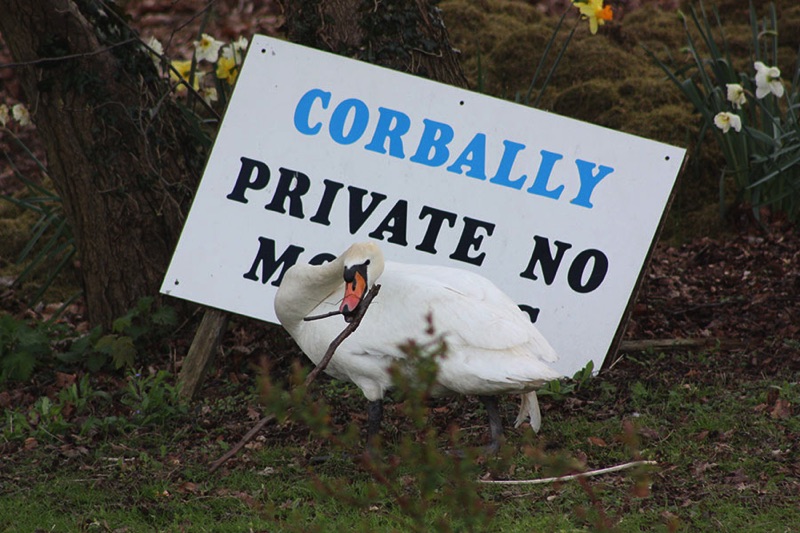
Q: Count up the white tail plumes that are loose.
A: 2